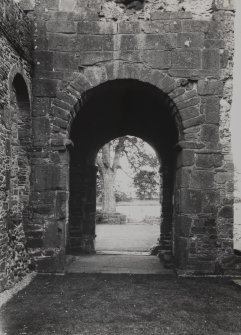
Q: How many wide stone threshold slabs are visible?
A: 1